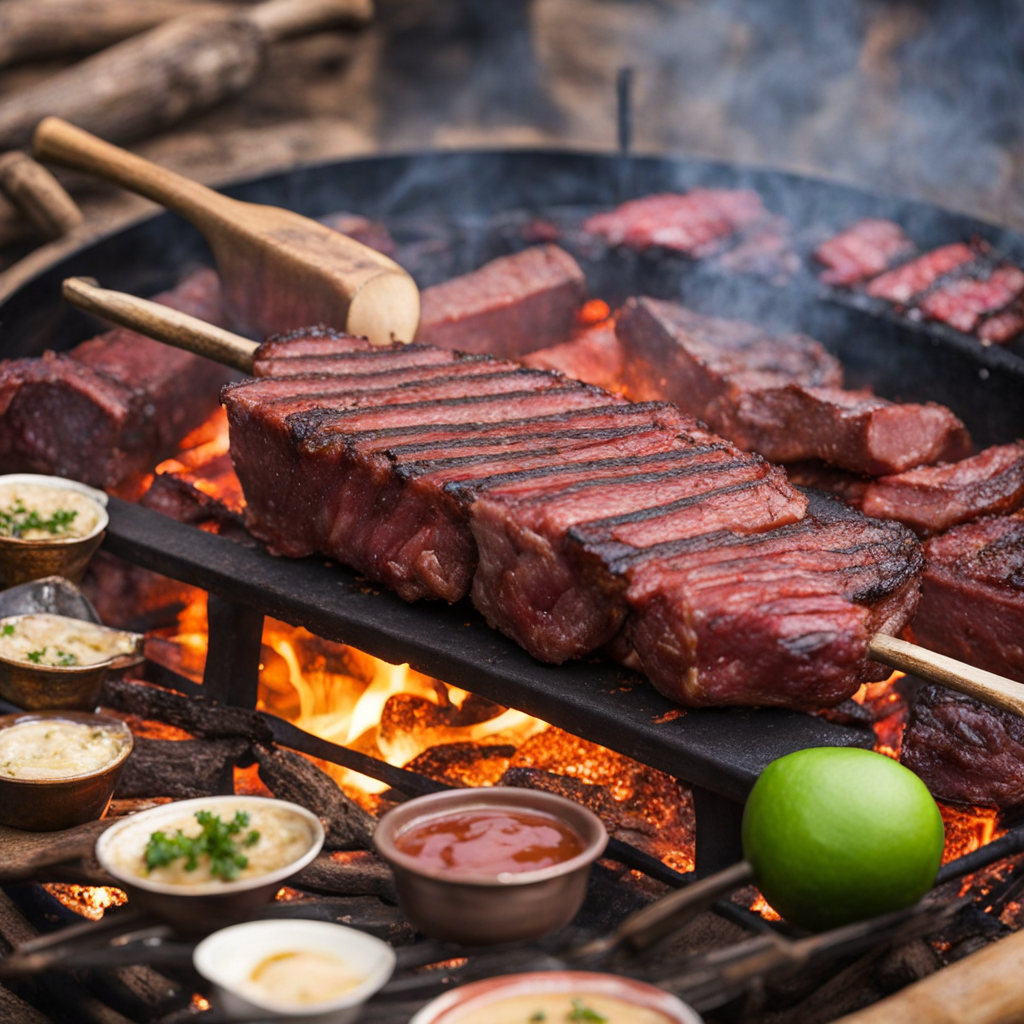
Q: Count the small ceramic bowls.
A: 7